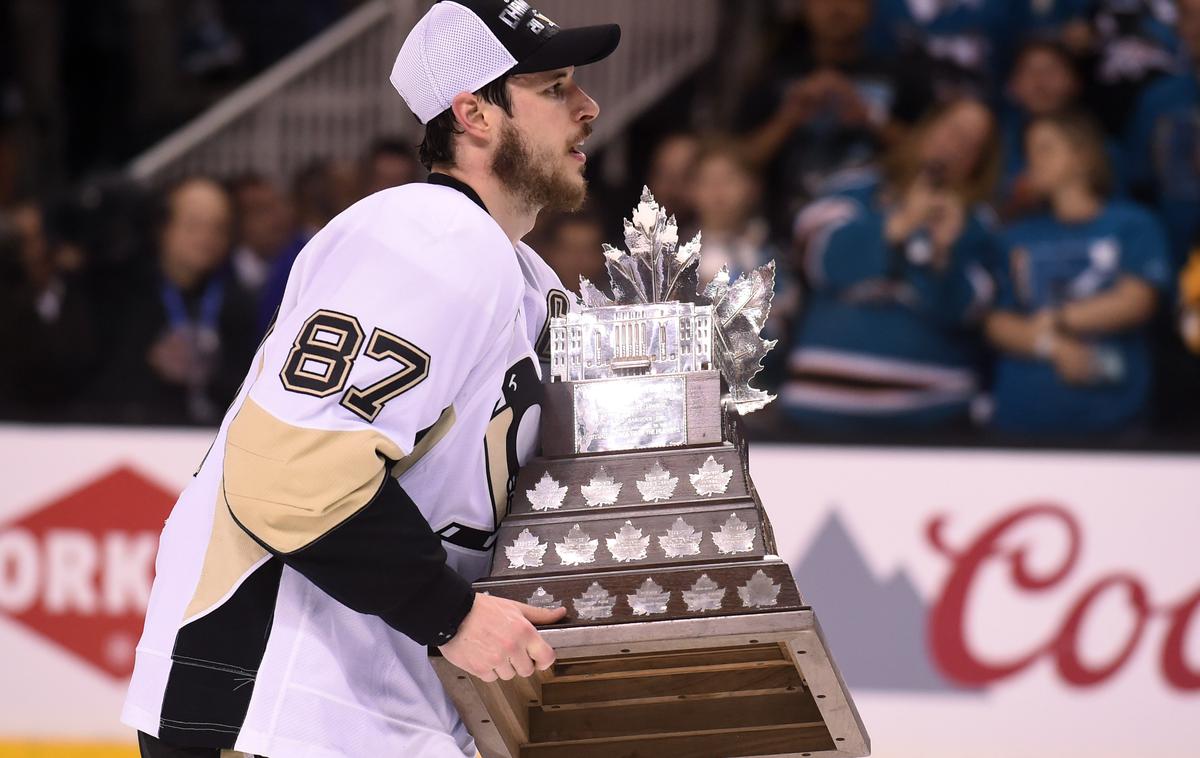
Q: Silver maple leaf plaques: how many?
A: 14